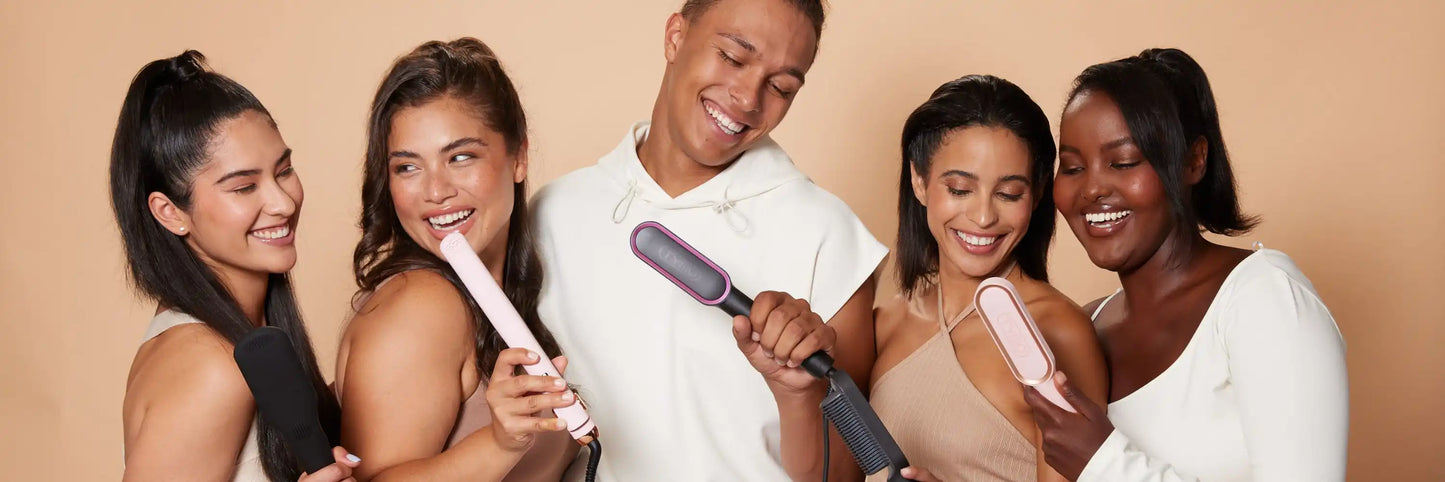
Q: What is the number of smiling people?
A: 5